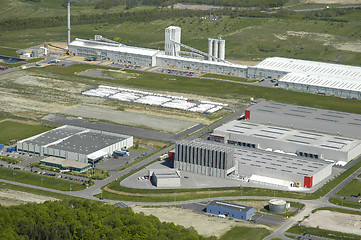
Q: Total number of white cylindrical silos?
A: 3